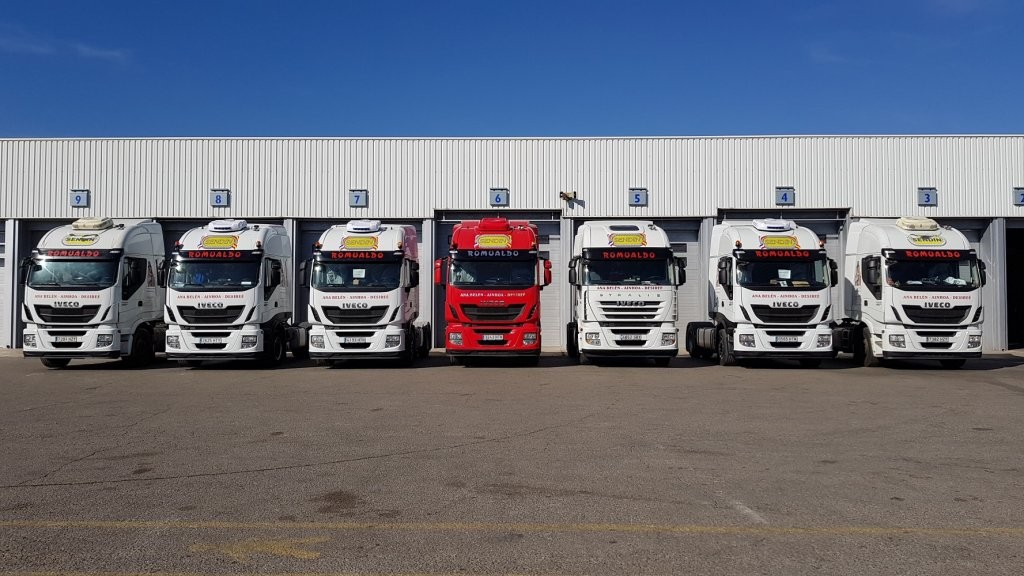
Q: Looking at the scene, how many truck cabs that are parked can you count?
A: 7